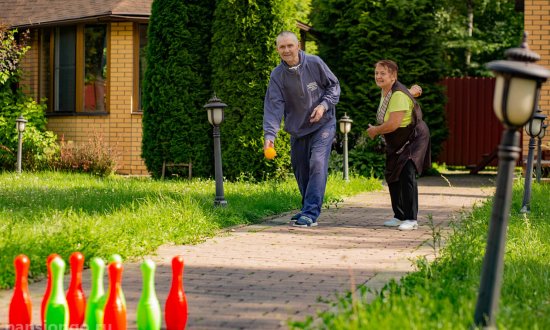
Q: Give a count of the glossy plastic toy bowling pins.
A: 9